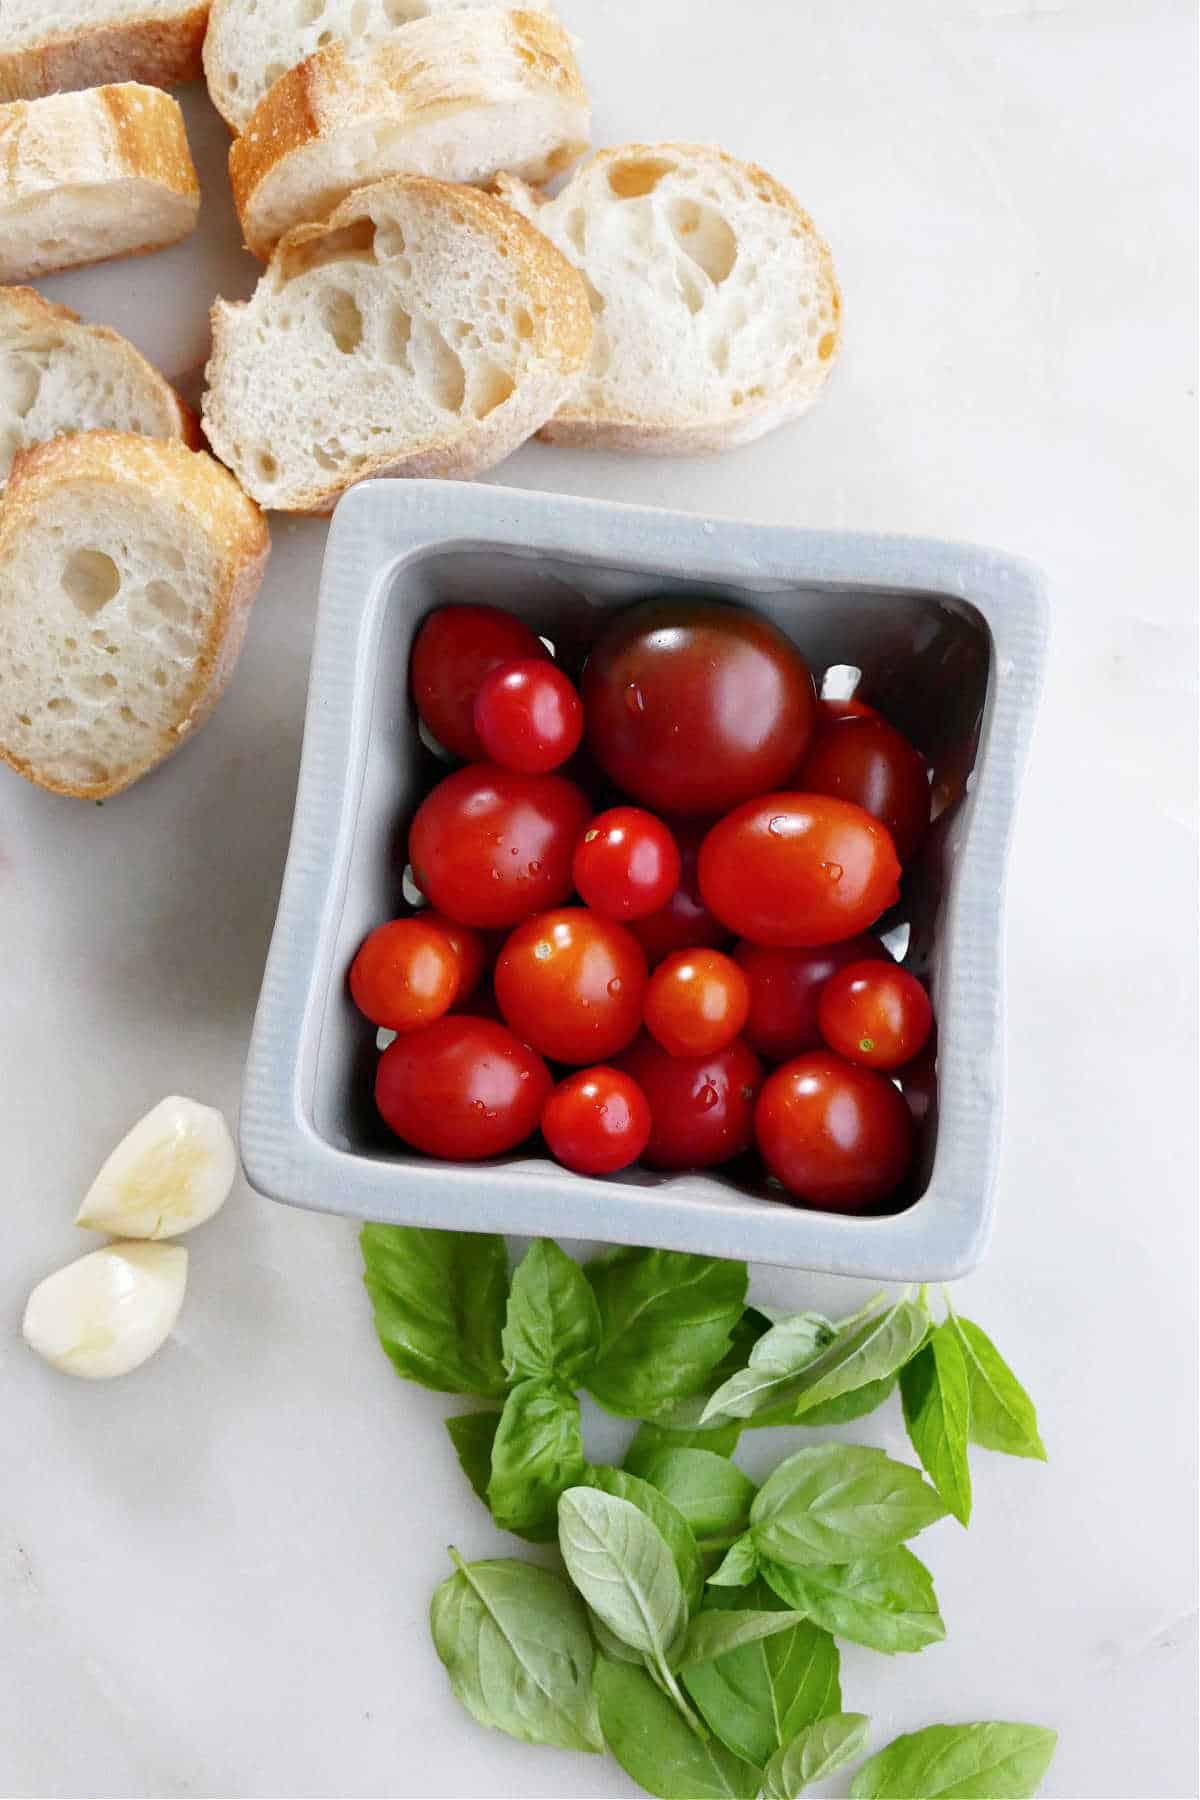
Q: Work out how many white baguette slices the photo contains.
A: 8